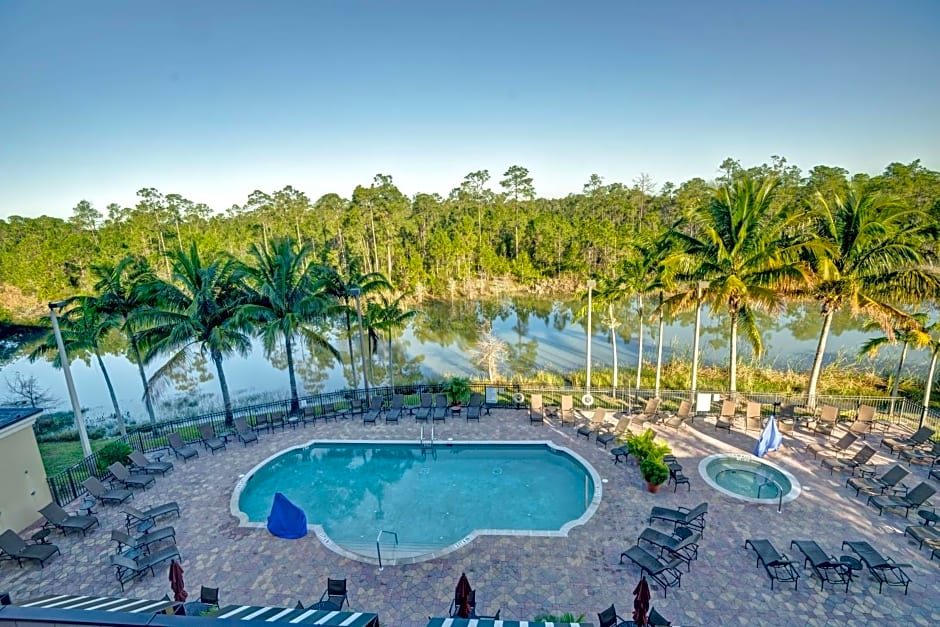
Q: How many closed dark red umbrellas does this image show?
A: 3